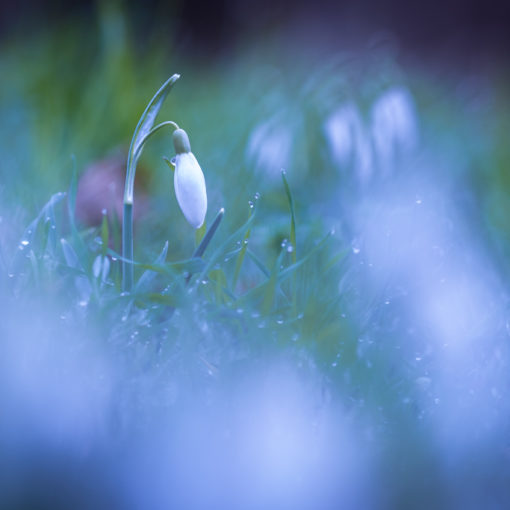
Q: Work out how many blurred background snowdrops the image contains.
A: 3